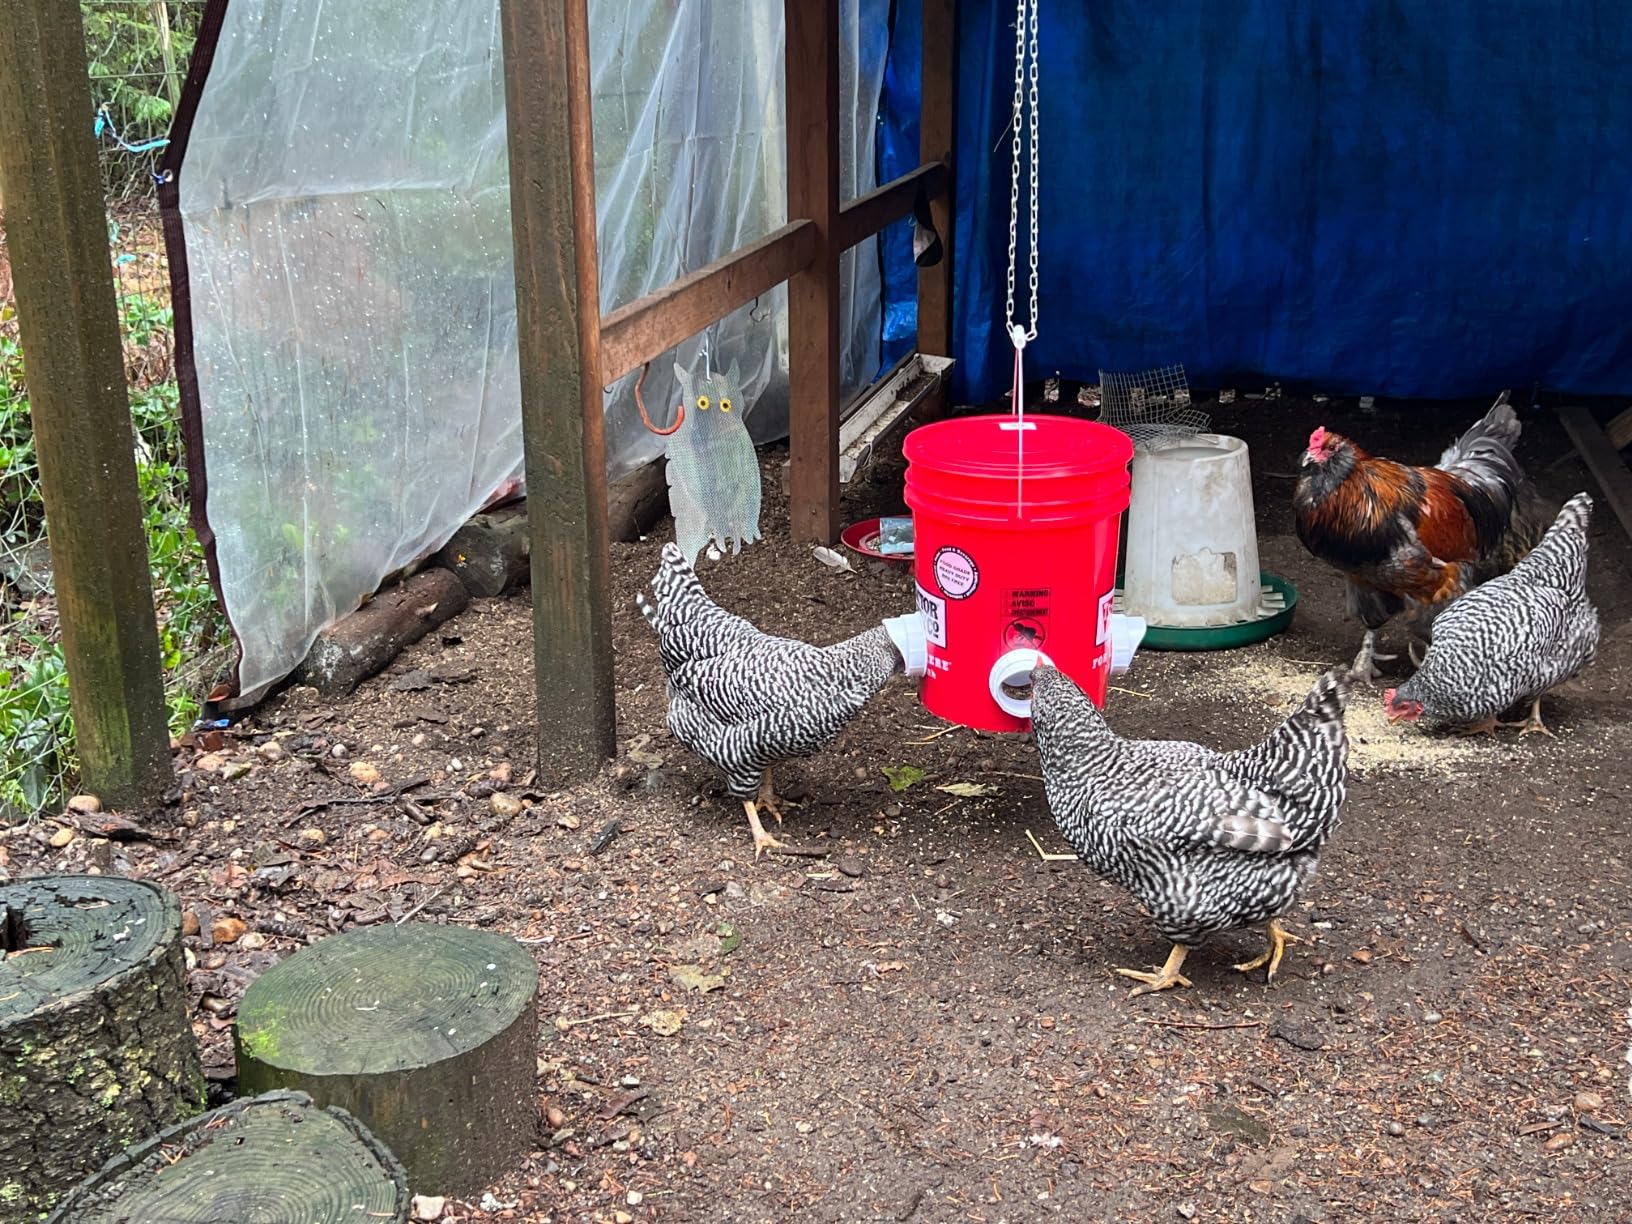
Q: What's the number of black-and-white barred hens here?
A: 3